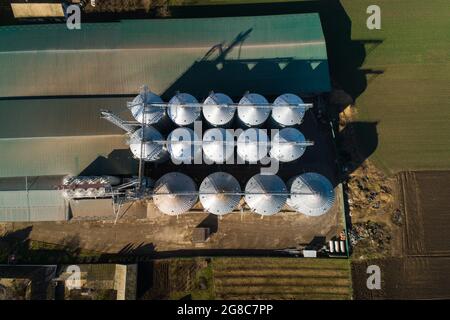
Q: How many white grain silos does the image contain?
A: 14